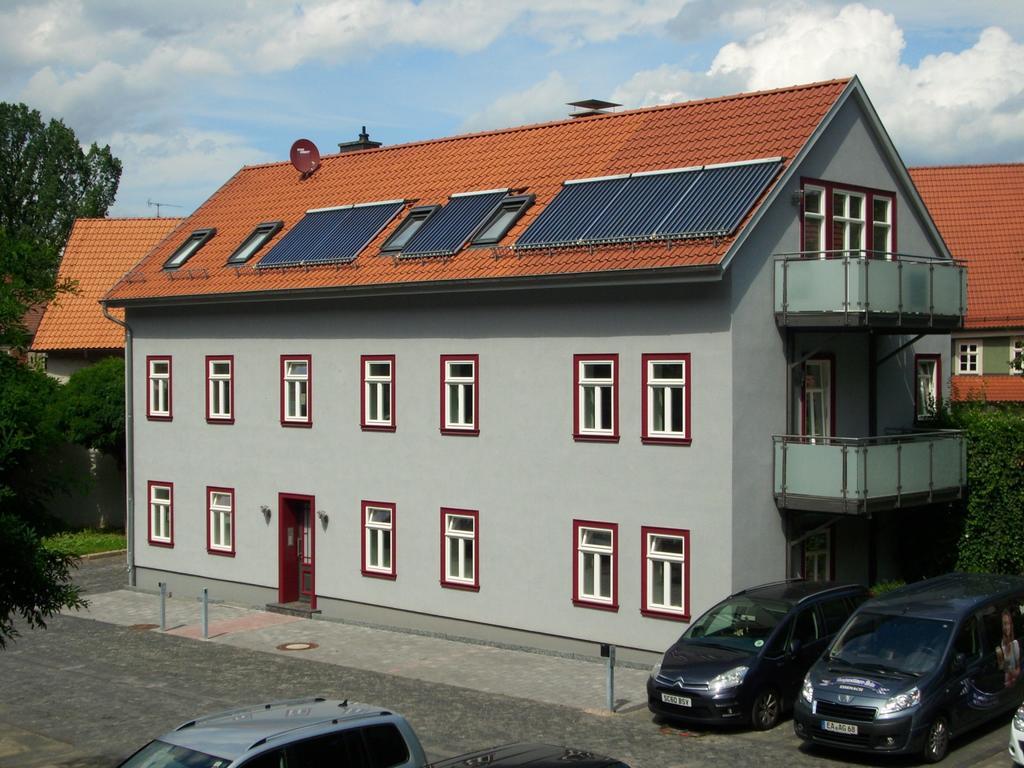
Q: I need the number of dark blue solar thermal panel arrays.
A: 3